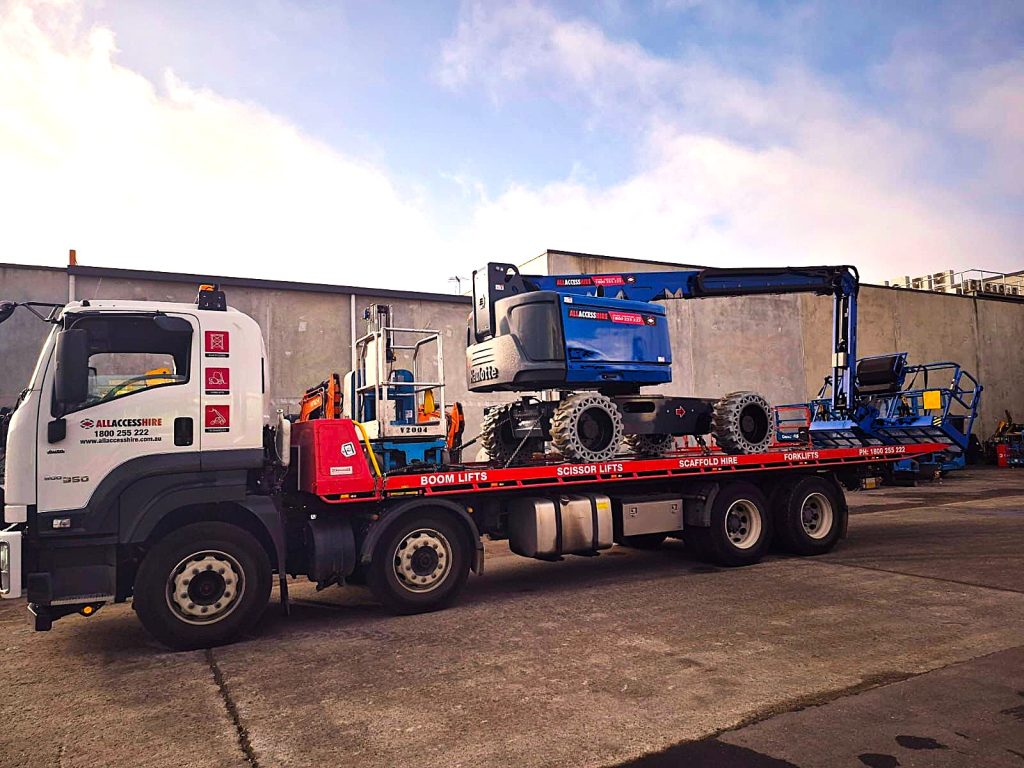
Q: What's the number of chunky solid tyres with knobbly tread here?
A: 4